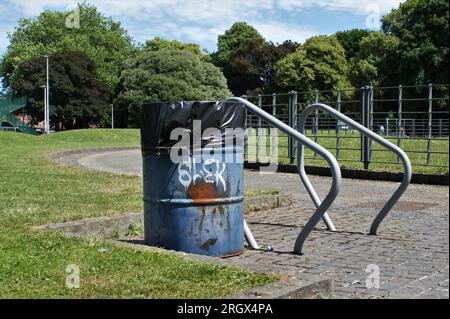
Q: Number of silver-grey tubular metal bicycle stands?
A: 2